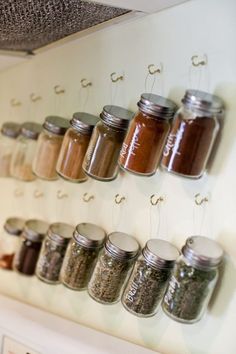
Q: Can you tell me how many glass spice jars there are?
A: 14